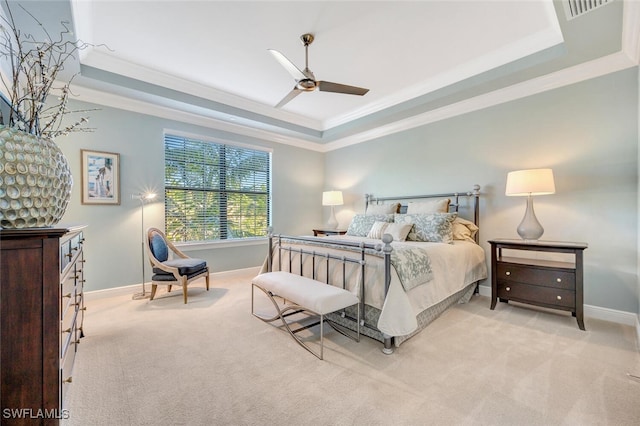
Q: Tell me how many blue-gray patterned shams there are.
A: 2